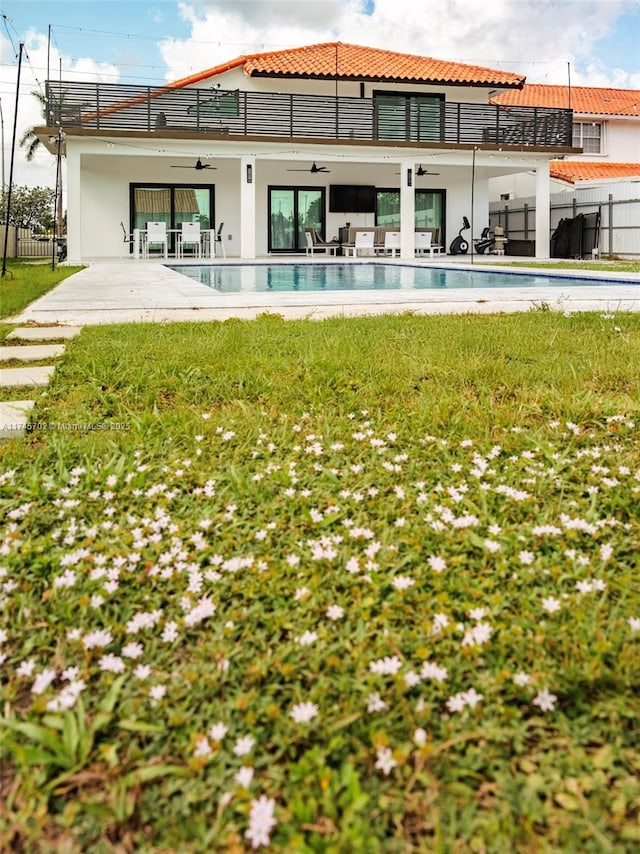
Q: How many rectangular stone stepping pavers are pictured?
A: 4